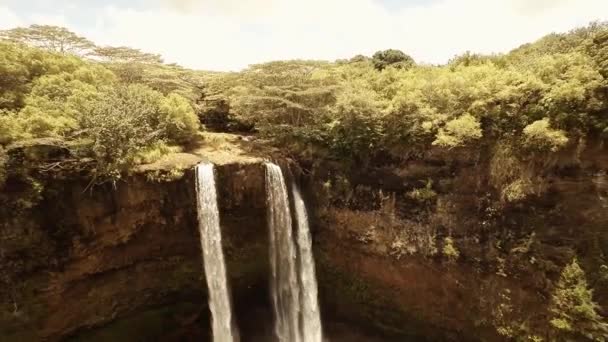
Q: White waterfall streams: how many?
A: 3